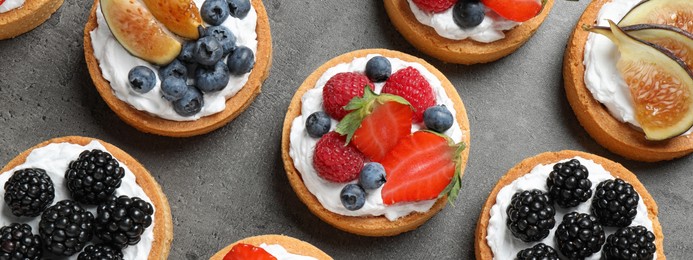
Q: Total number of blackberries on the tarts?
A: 12